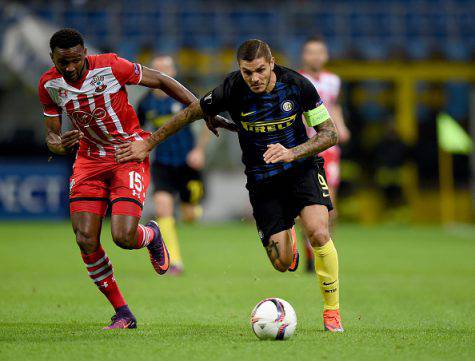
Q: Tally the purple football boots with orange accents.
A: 2